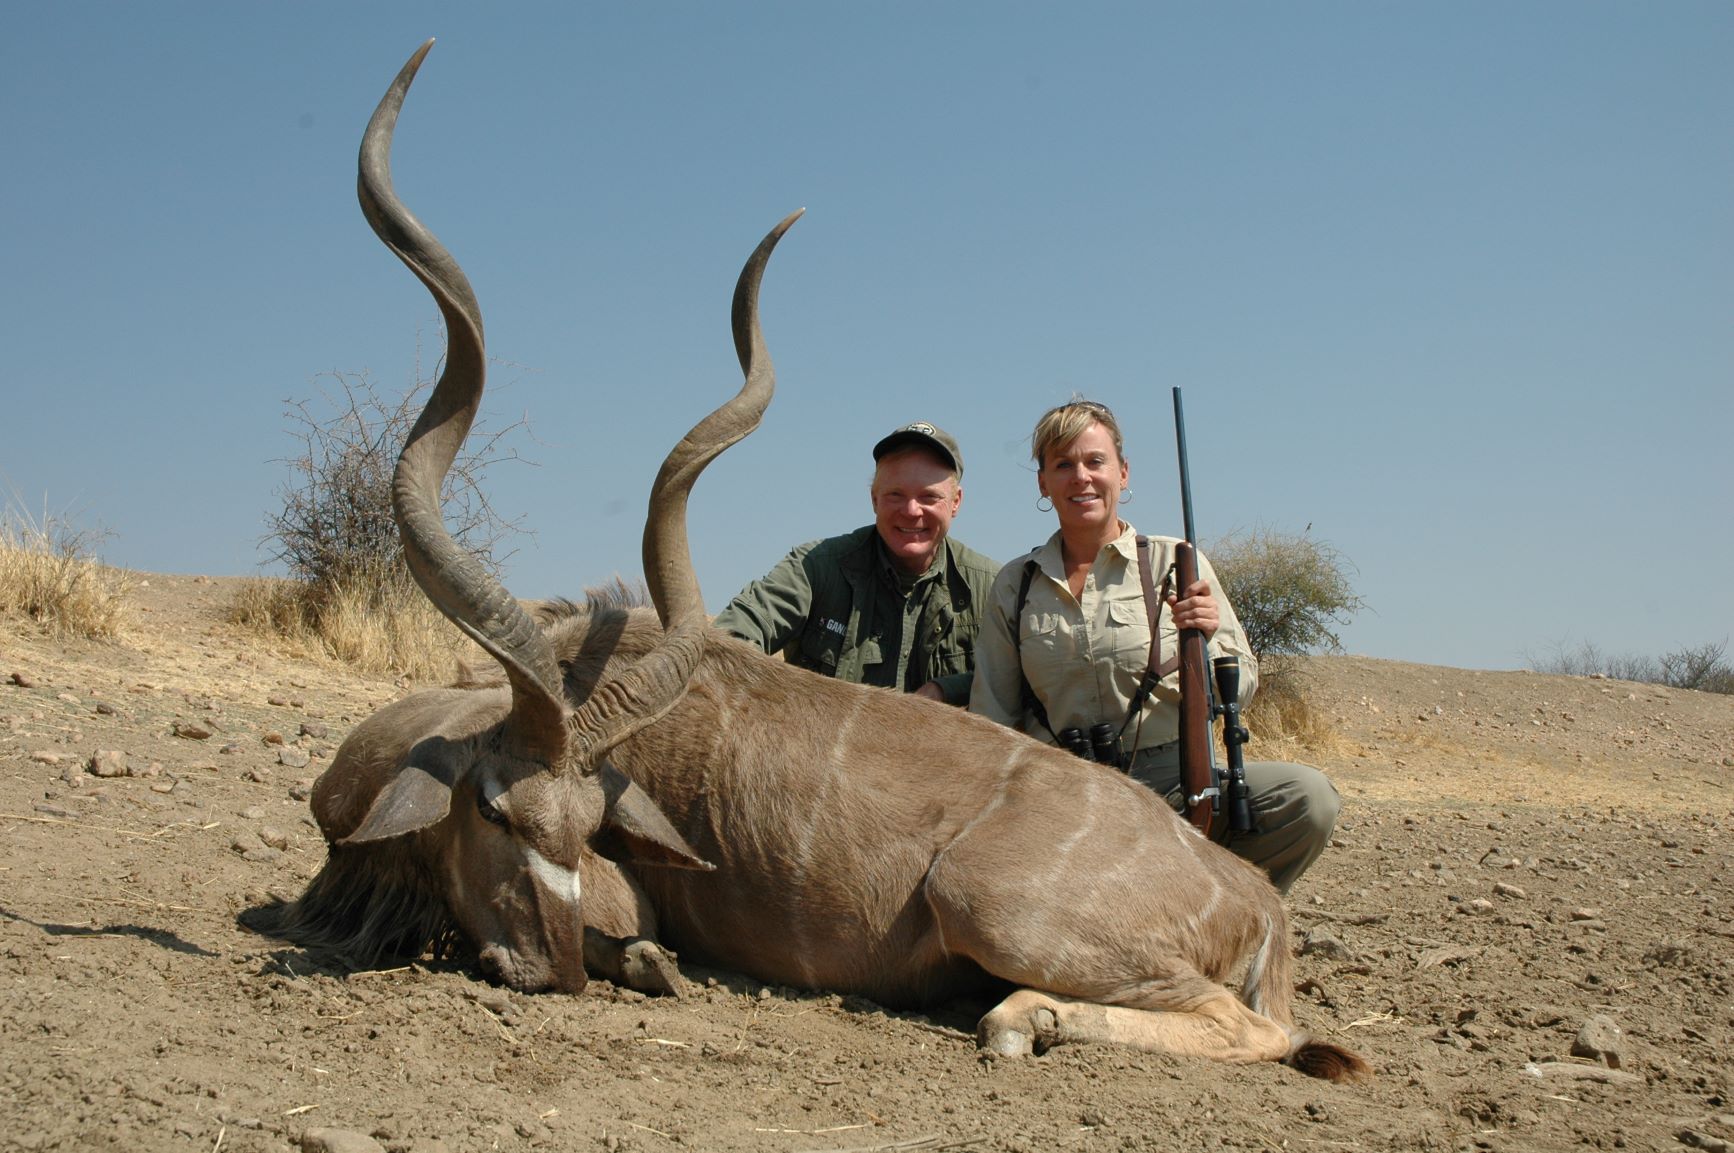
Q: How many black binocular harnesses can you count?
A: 1